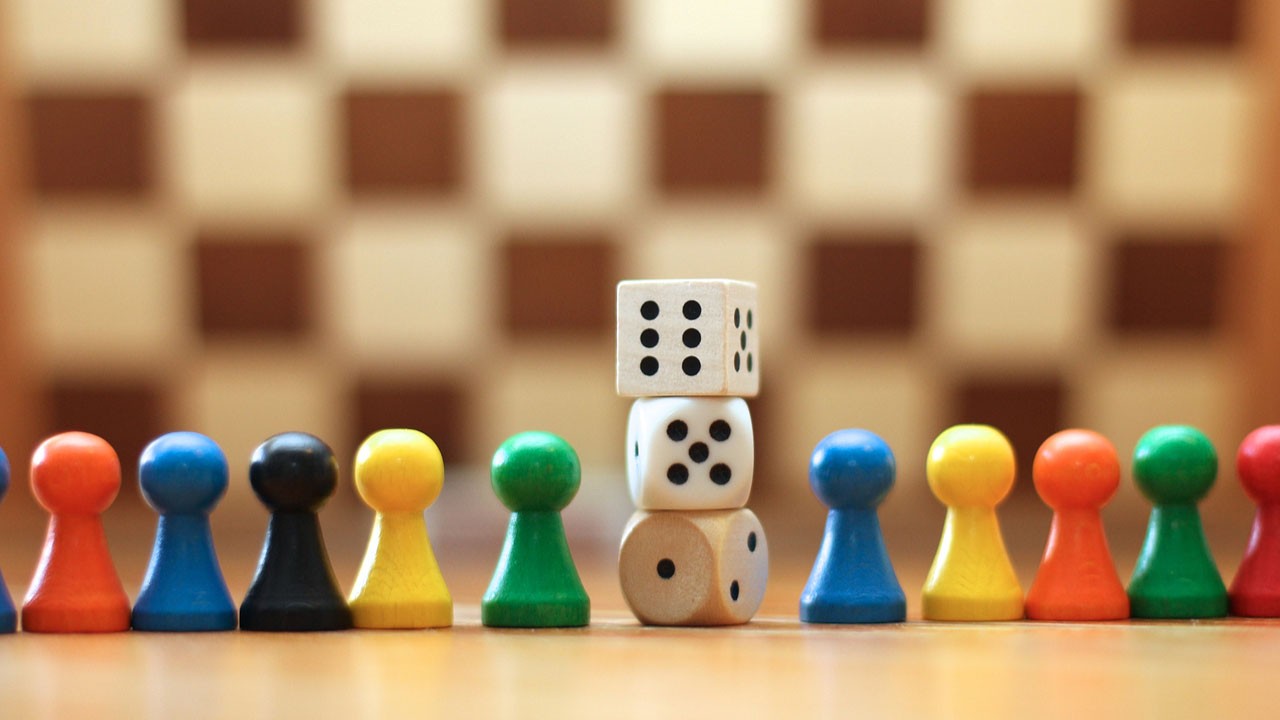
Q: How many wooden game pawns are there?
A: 11